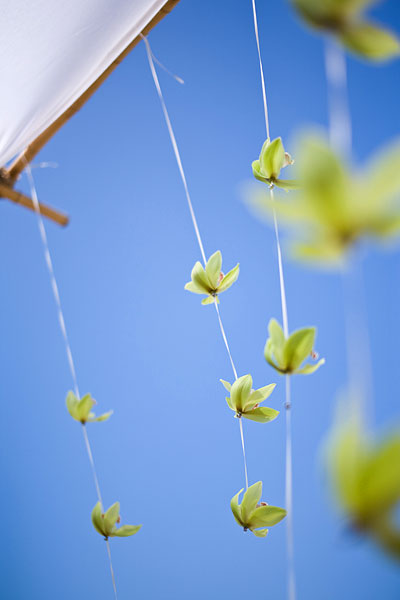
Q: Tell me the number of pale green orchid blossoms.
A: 10